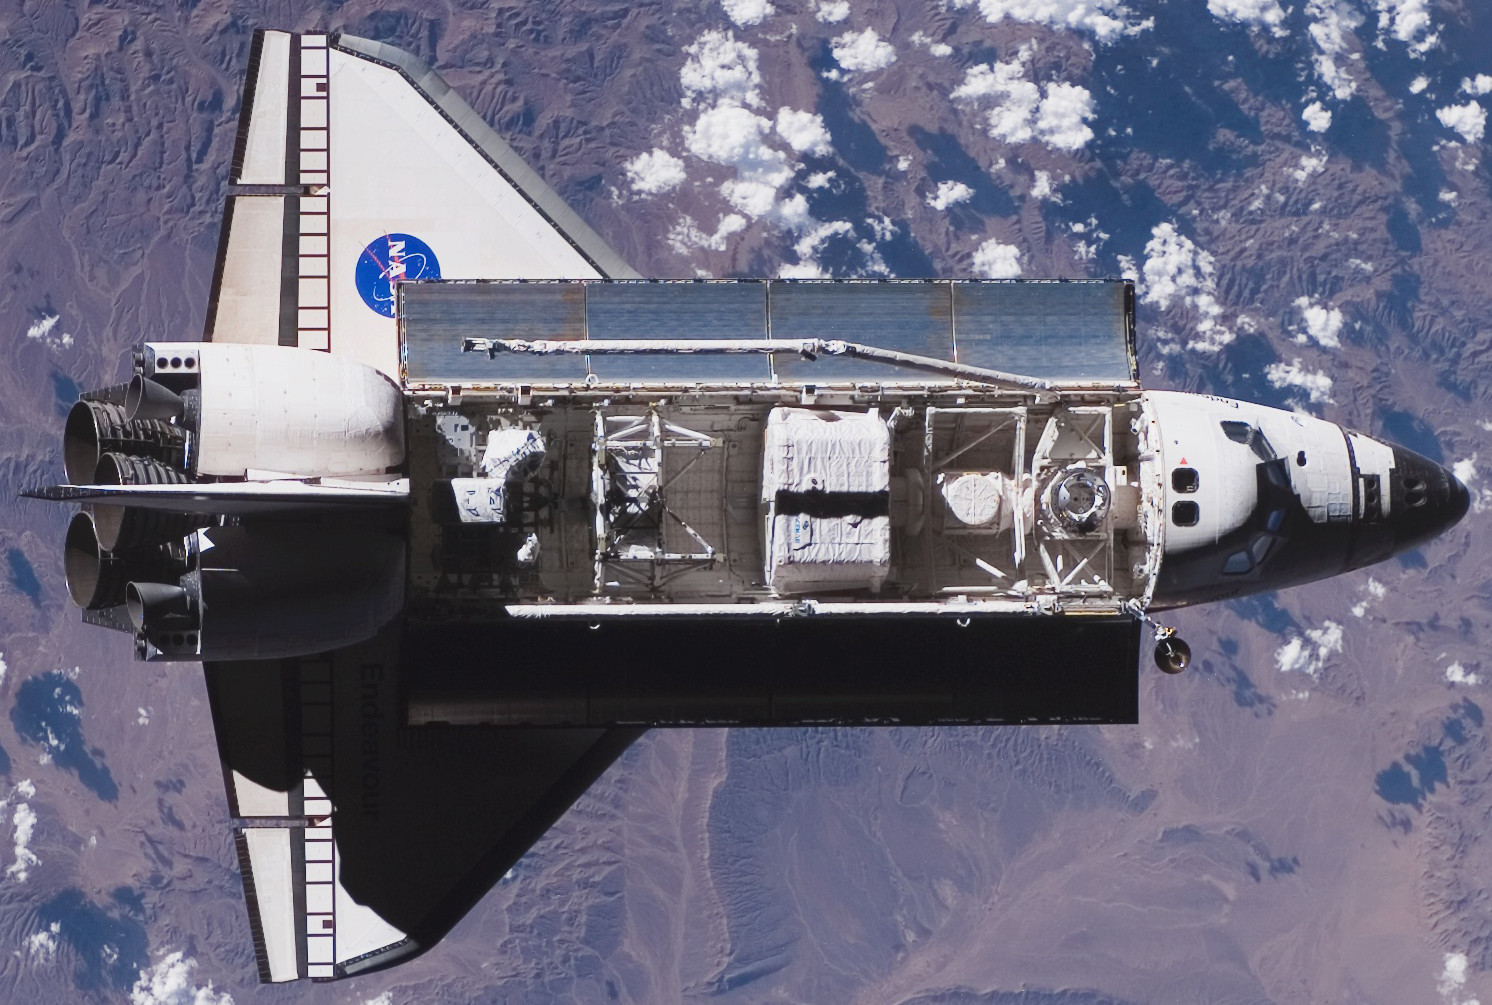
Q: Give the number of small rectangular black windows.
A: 2